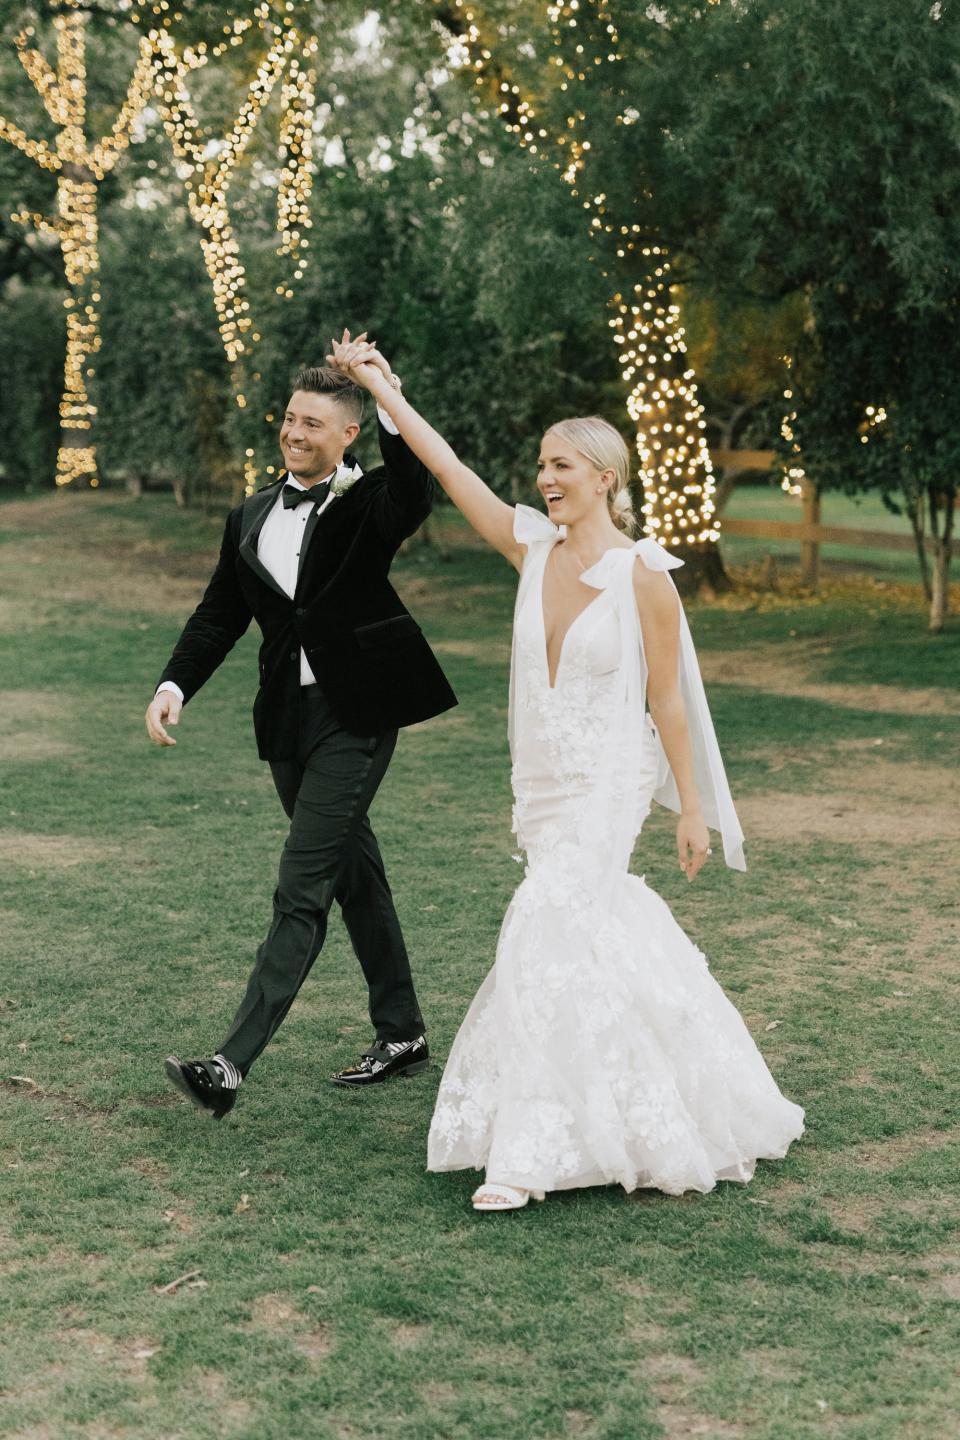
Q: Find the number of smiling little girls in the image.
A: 0